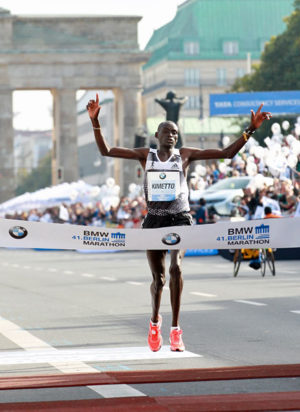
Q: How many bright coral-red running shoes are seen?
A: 2